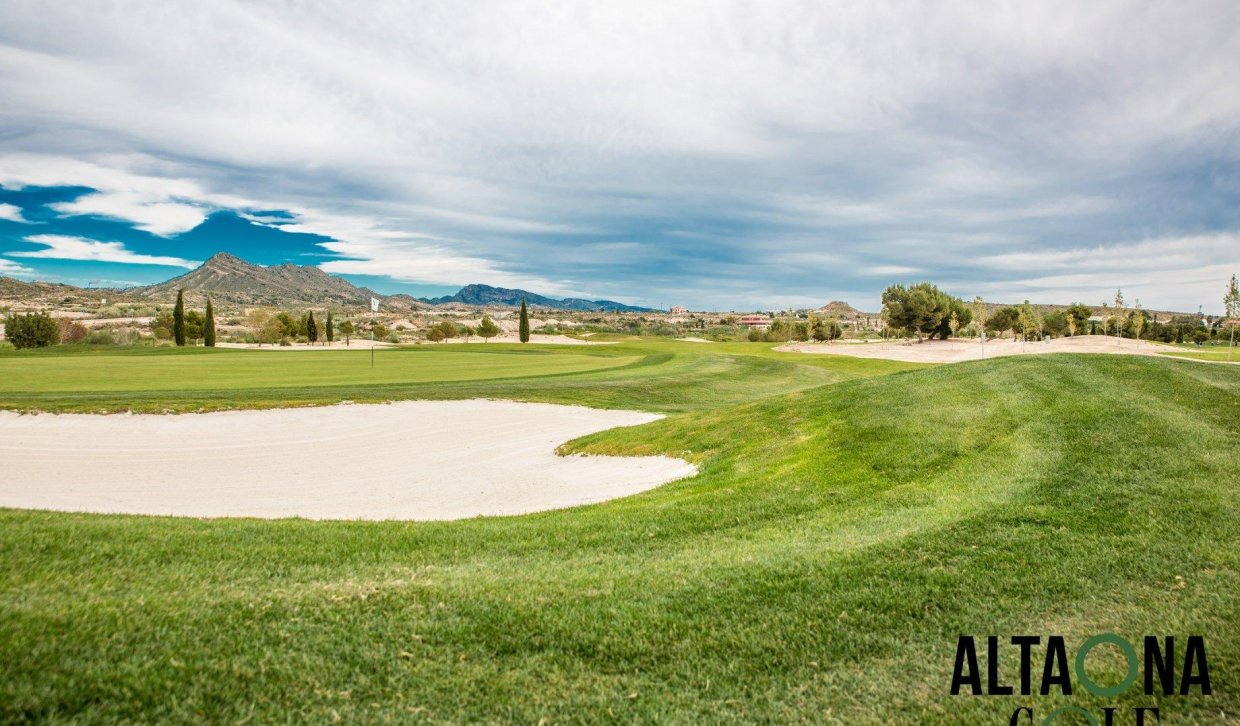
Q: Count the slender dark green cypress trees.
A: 5